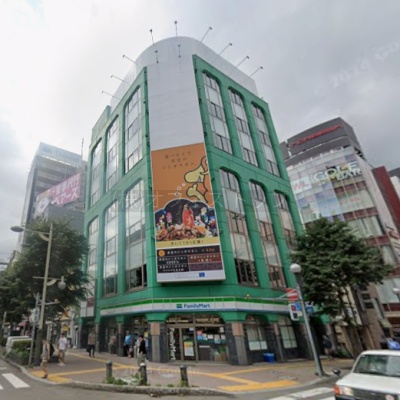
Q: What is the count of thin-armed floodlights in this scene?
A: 11